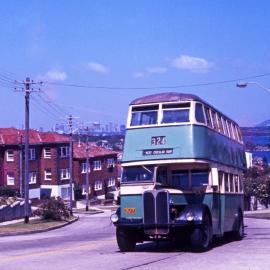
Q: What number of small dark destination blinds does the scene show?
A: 2